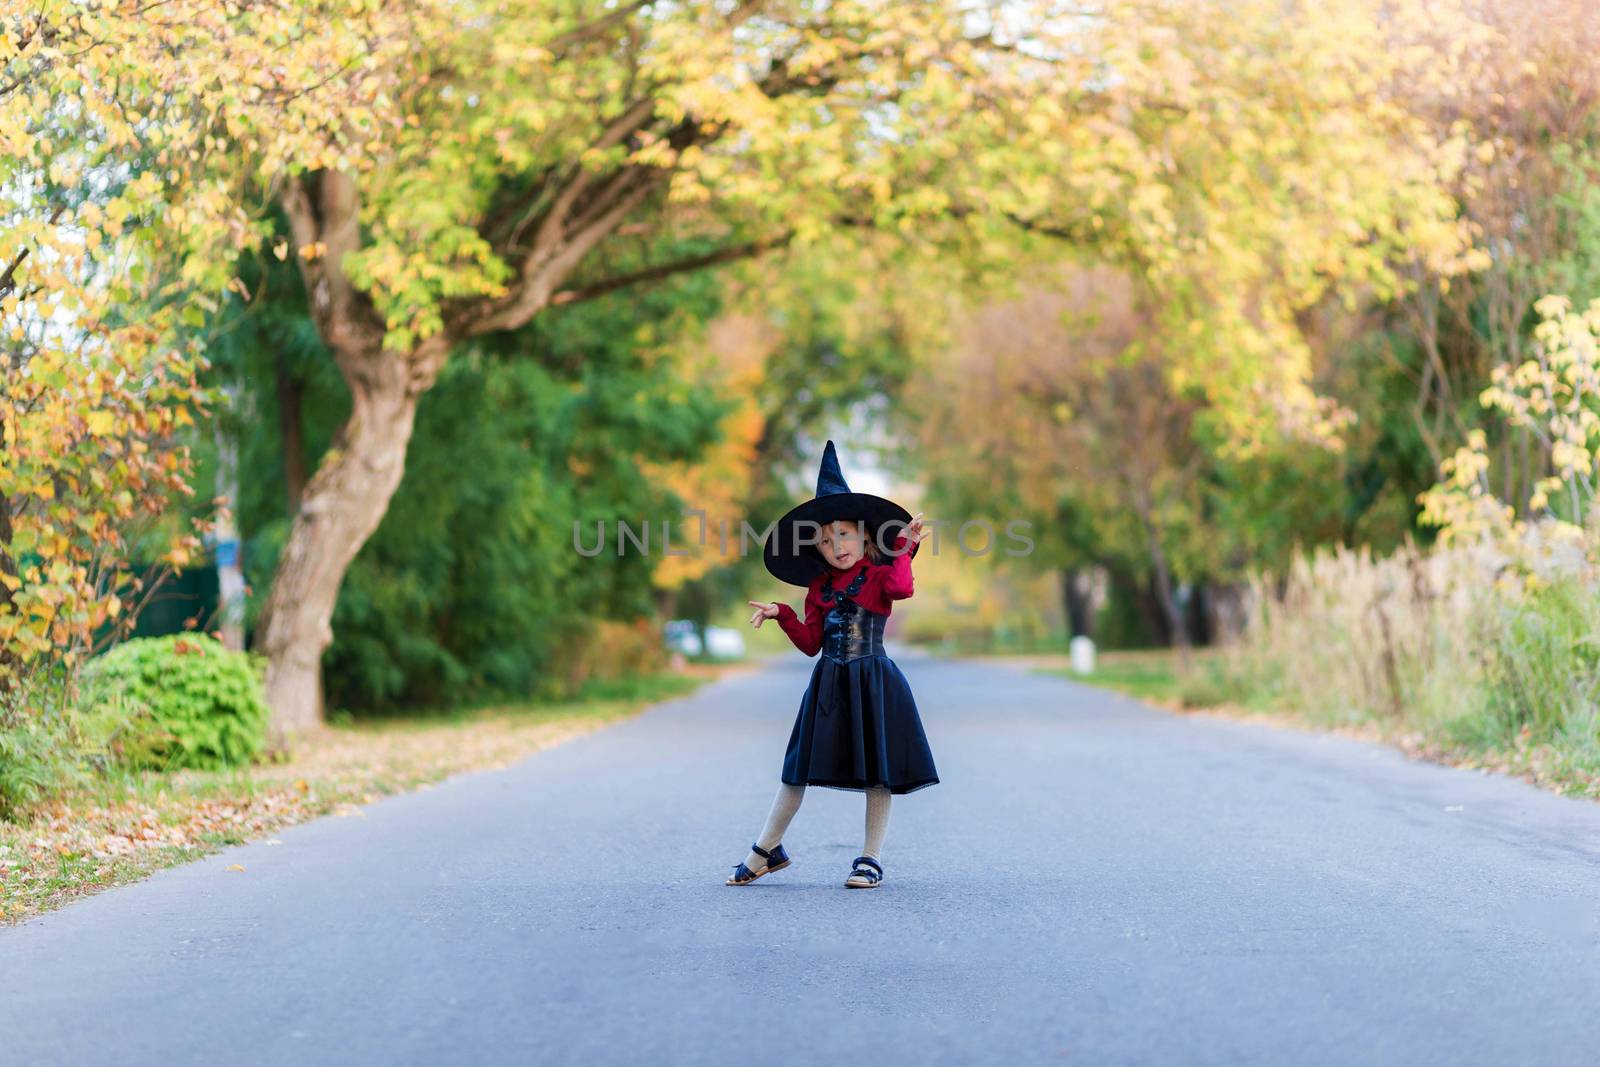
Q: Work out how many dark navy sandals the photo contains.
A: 2